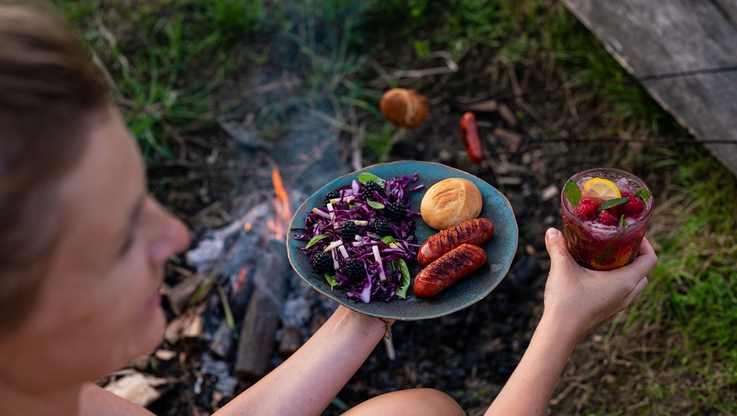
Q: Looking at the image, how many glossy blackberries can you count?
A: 7